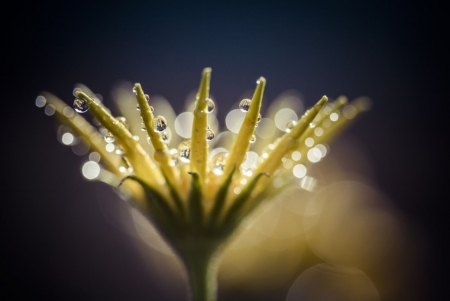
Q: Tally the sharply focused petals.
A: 5